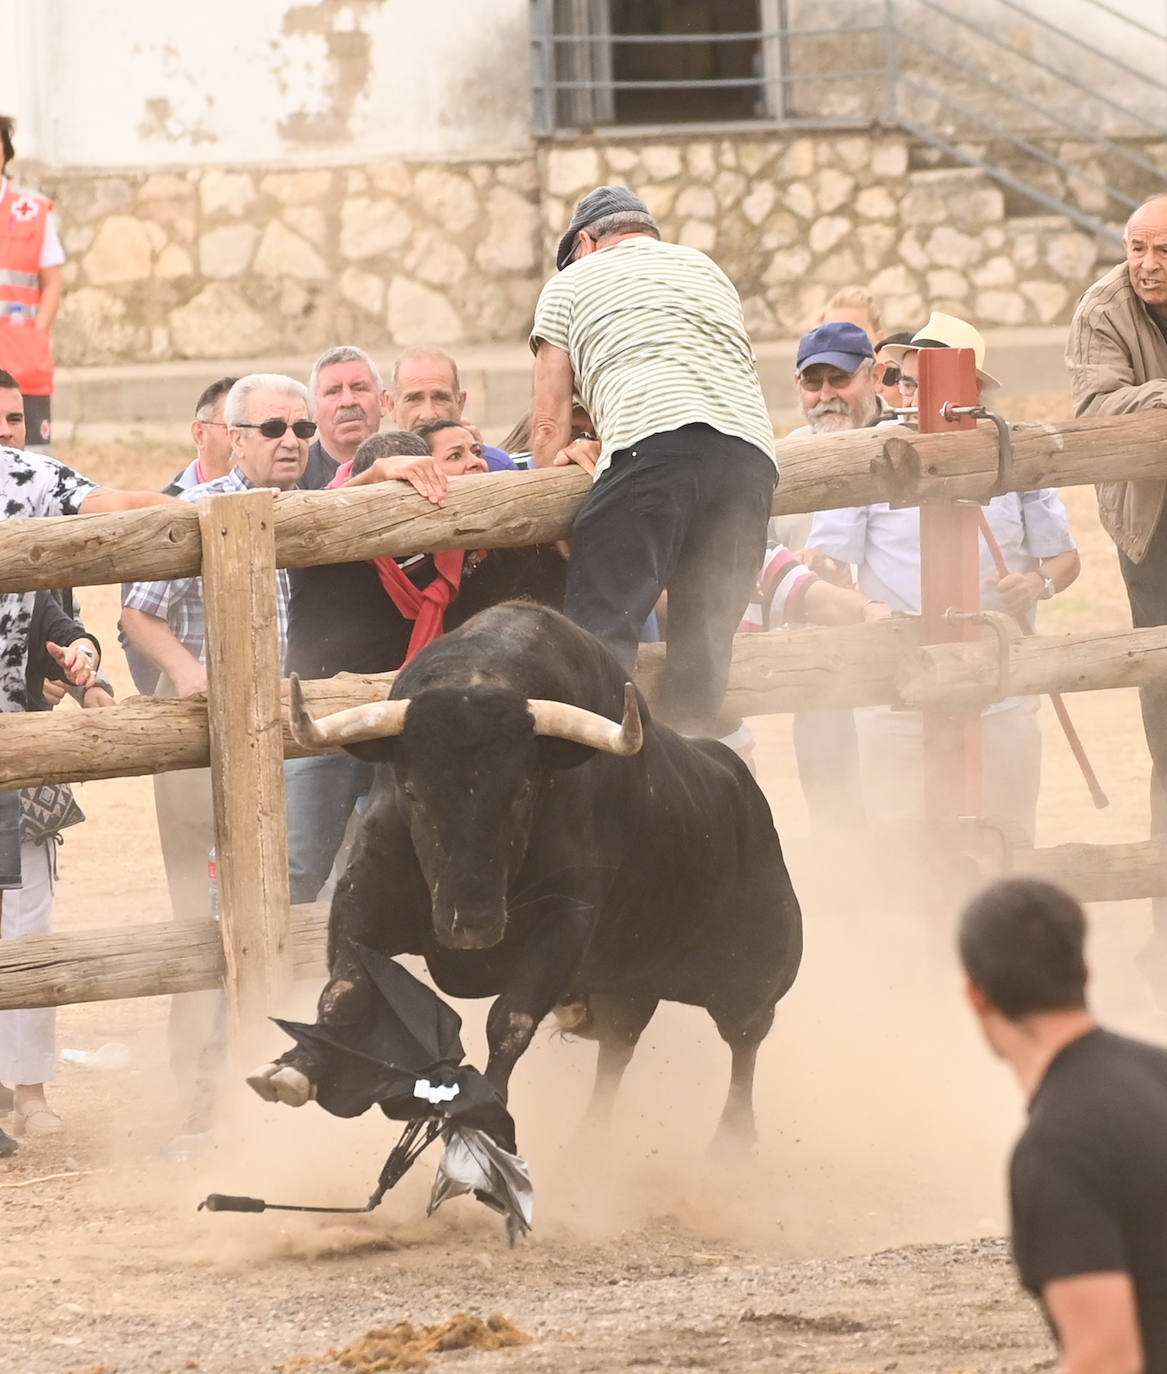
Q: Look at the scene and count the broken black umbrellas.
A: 1